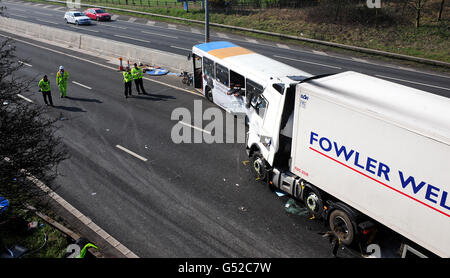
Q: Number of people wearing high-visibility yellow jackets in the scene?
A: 4